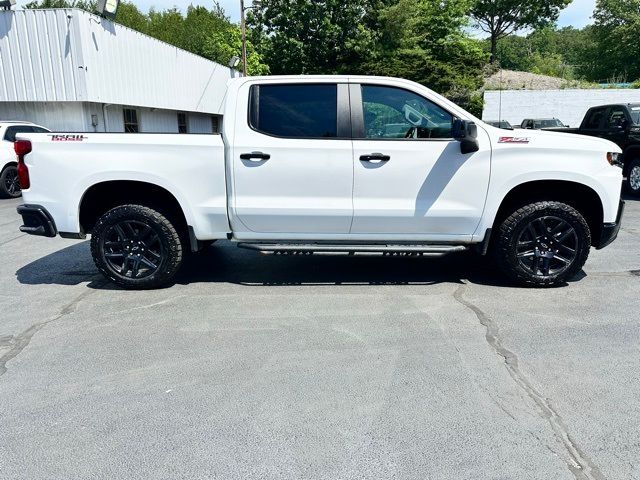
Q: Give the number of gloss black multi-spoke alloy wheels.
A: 2